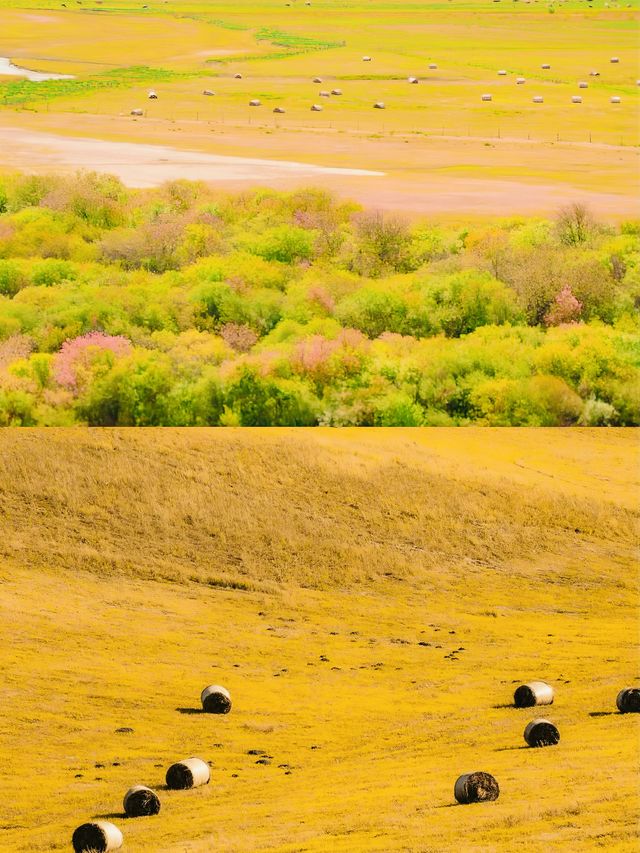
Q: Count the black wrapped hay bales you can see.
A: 8